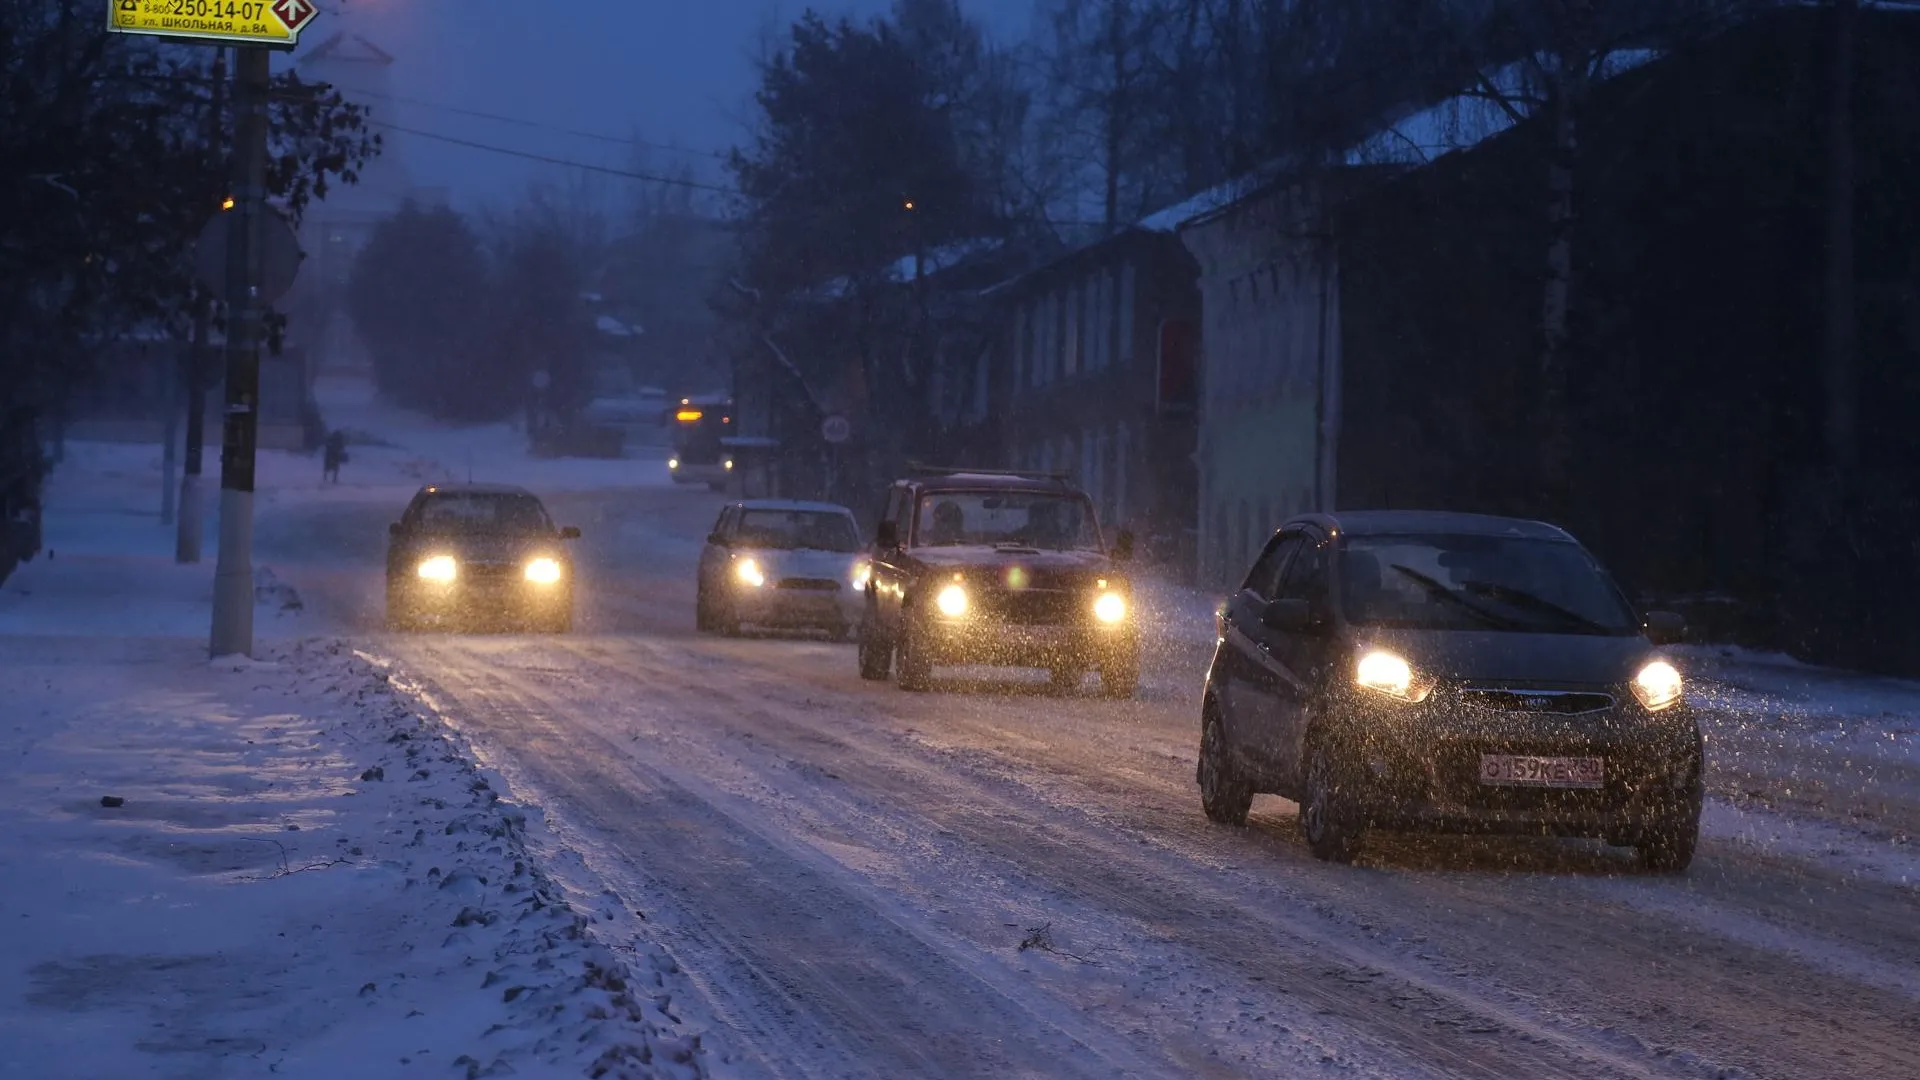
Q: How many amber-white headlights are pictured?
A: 10